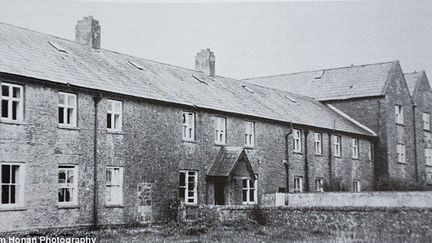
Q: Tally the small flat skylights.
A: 6